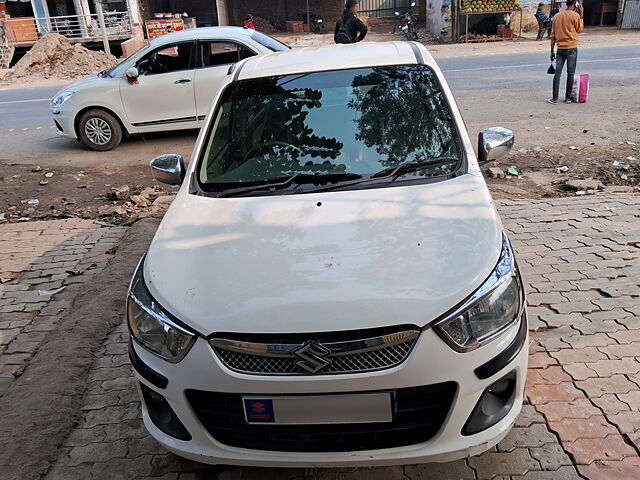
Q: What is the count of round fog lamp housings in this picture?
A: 2